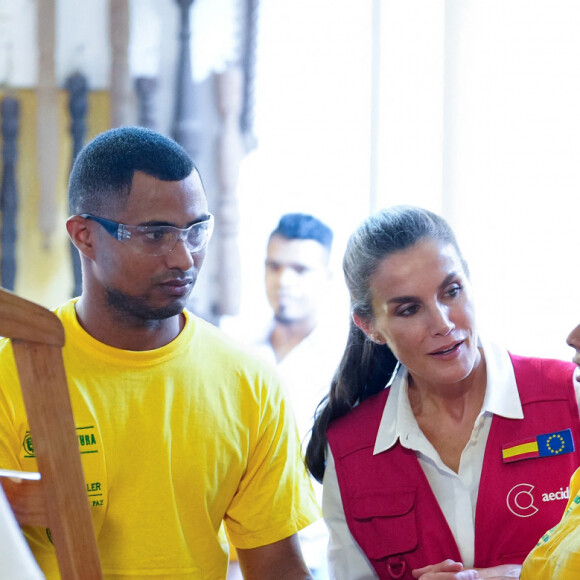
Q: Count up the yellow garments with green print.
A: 2